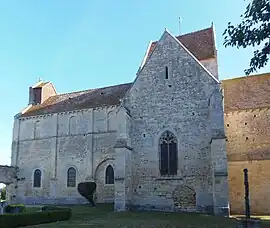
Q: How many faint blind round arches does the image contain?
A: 3